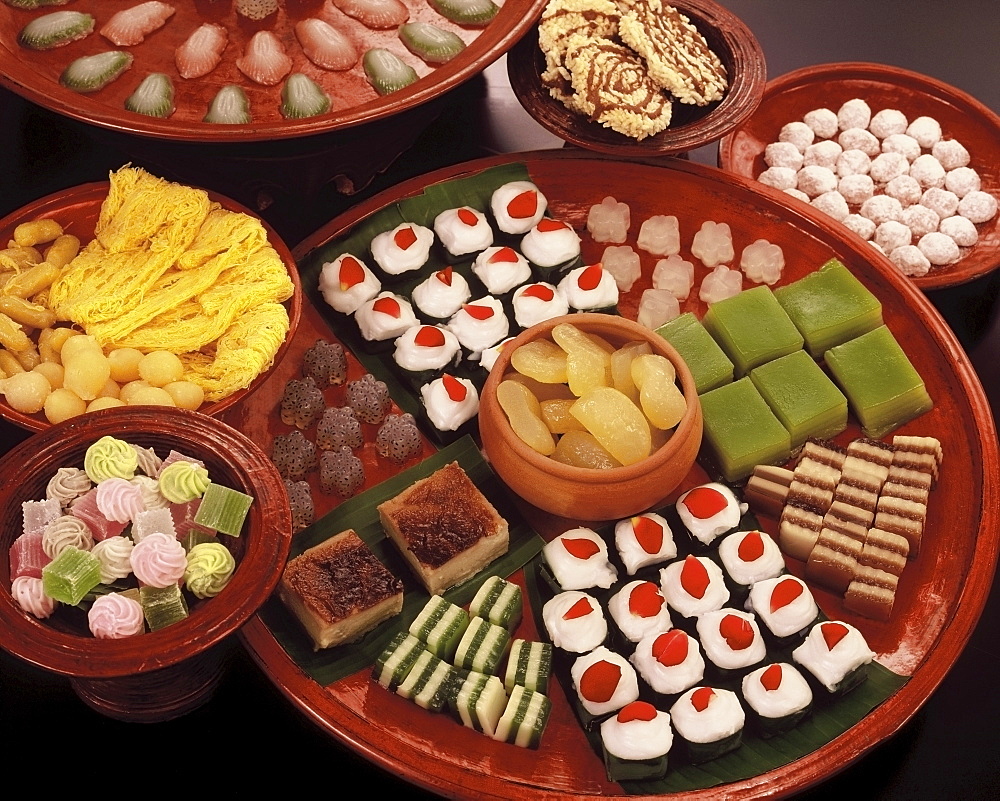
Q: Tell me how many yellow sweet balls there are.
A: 12